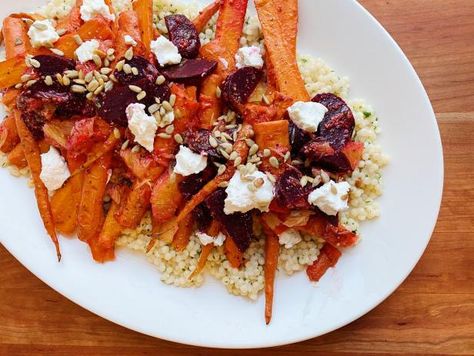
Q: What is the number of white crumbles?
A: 14